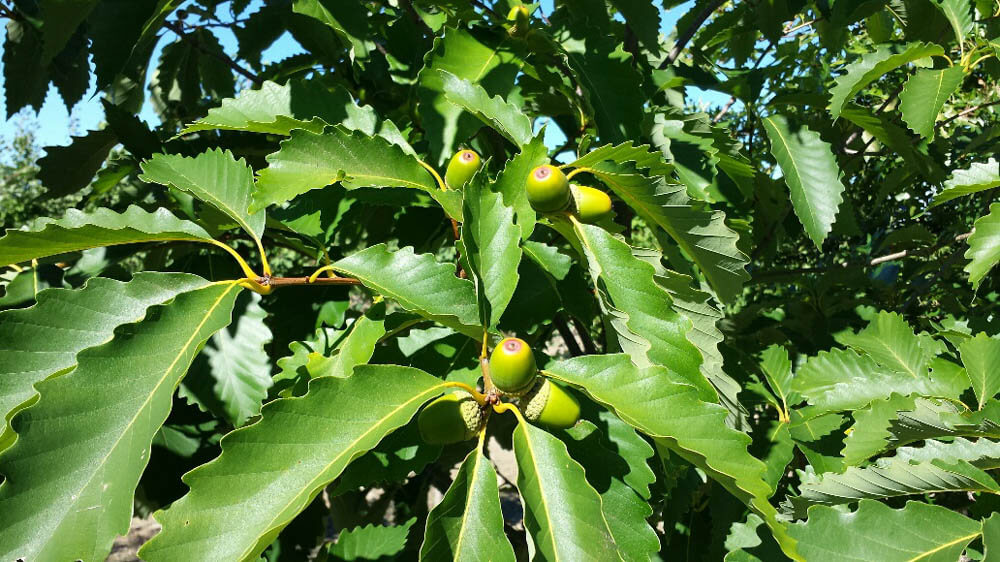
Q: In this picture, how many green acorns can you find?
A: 7